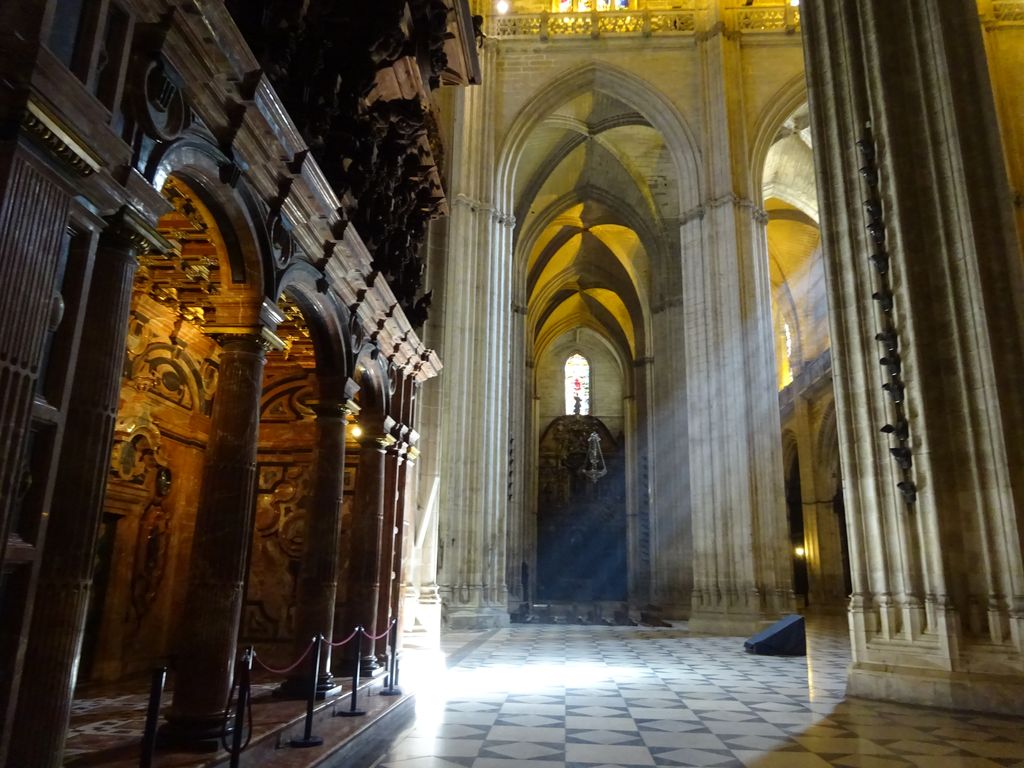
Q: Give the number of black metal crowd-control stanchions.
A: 5